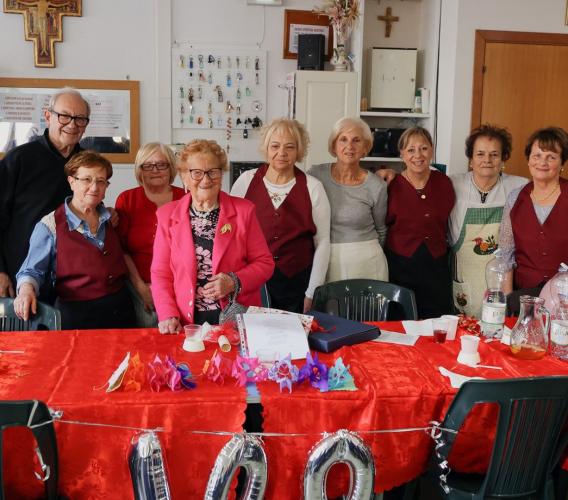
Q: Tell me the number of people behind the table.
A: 9